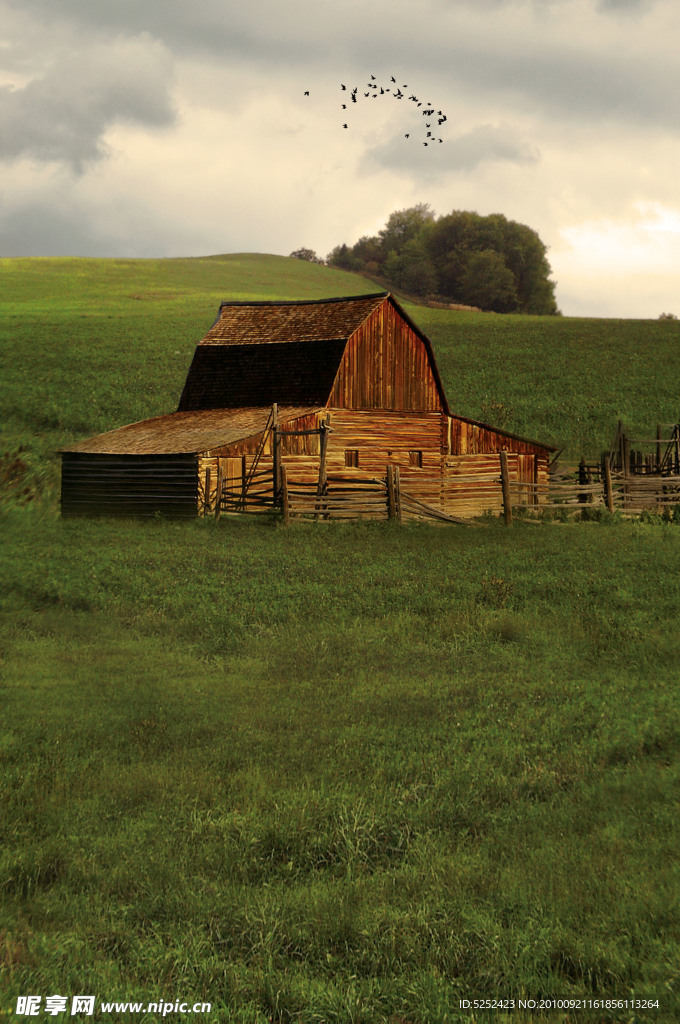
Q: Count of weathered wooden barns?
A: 1